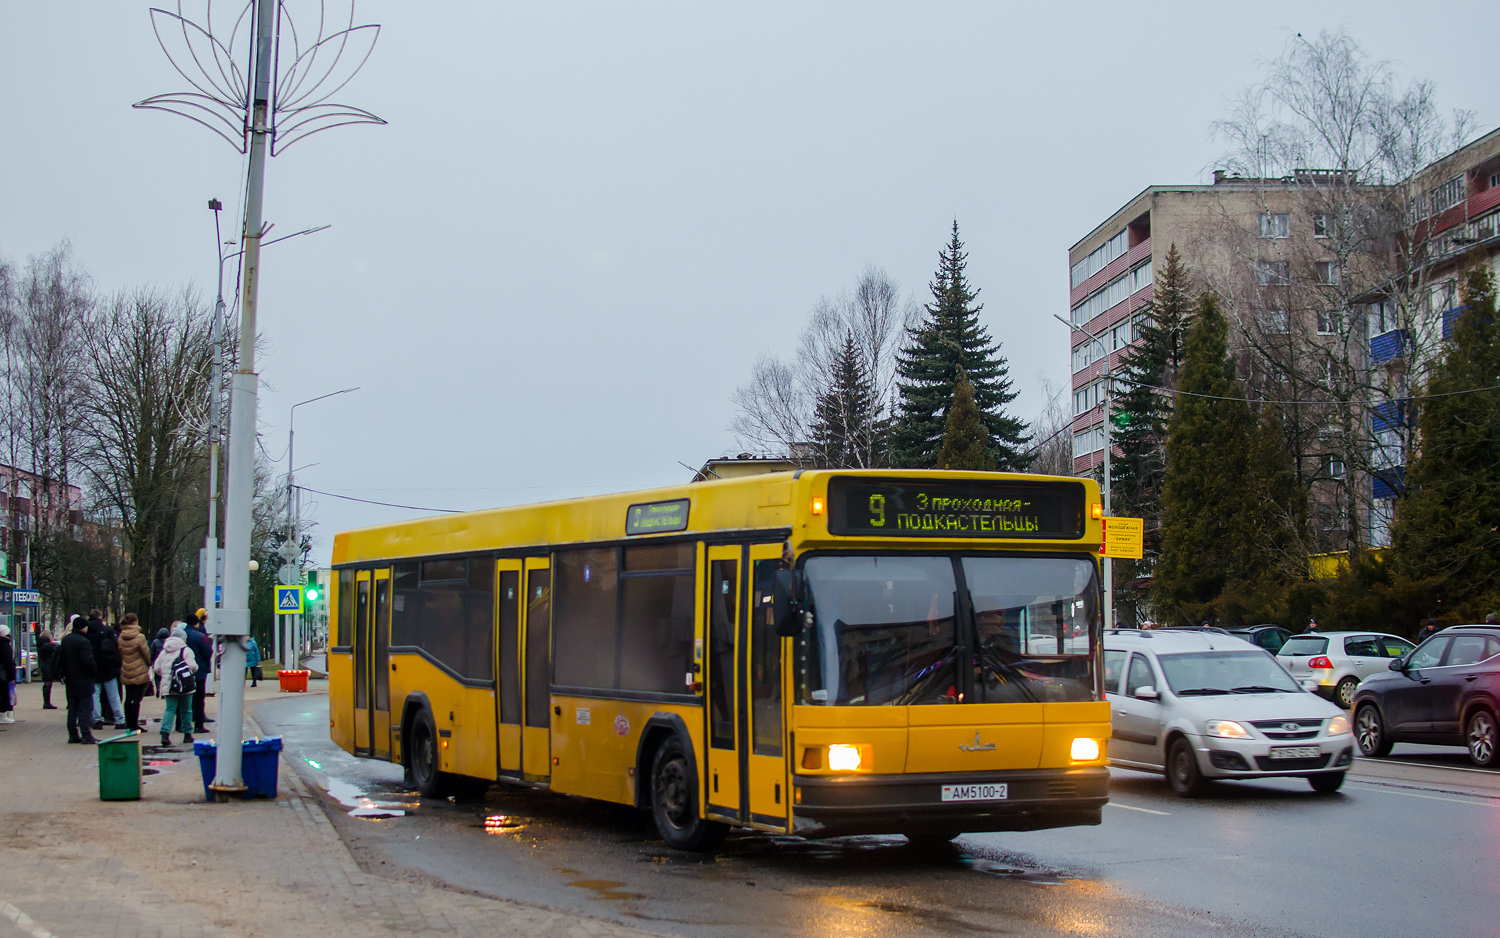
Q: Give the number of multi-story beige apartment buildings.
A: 2